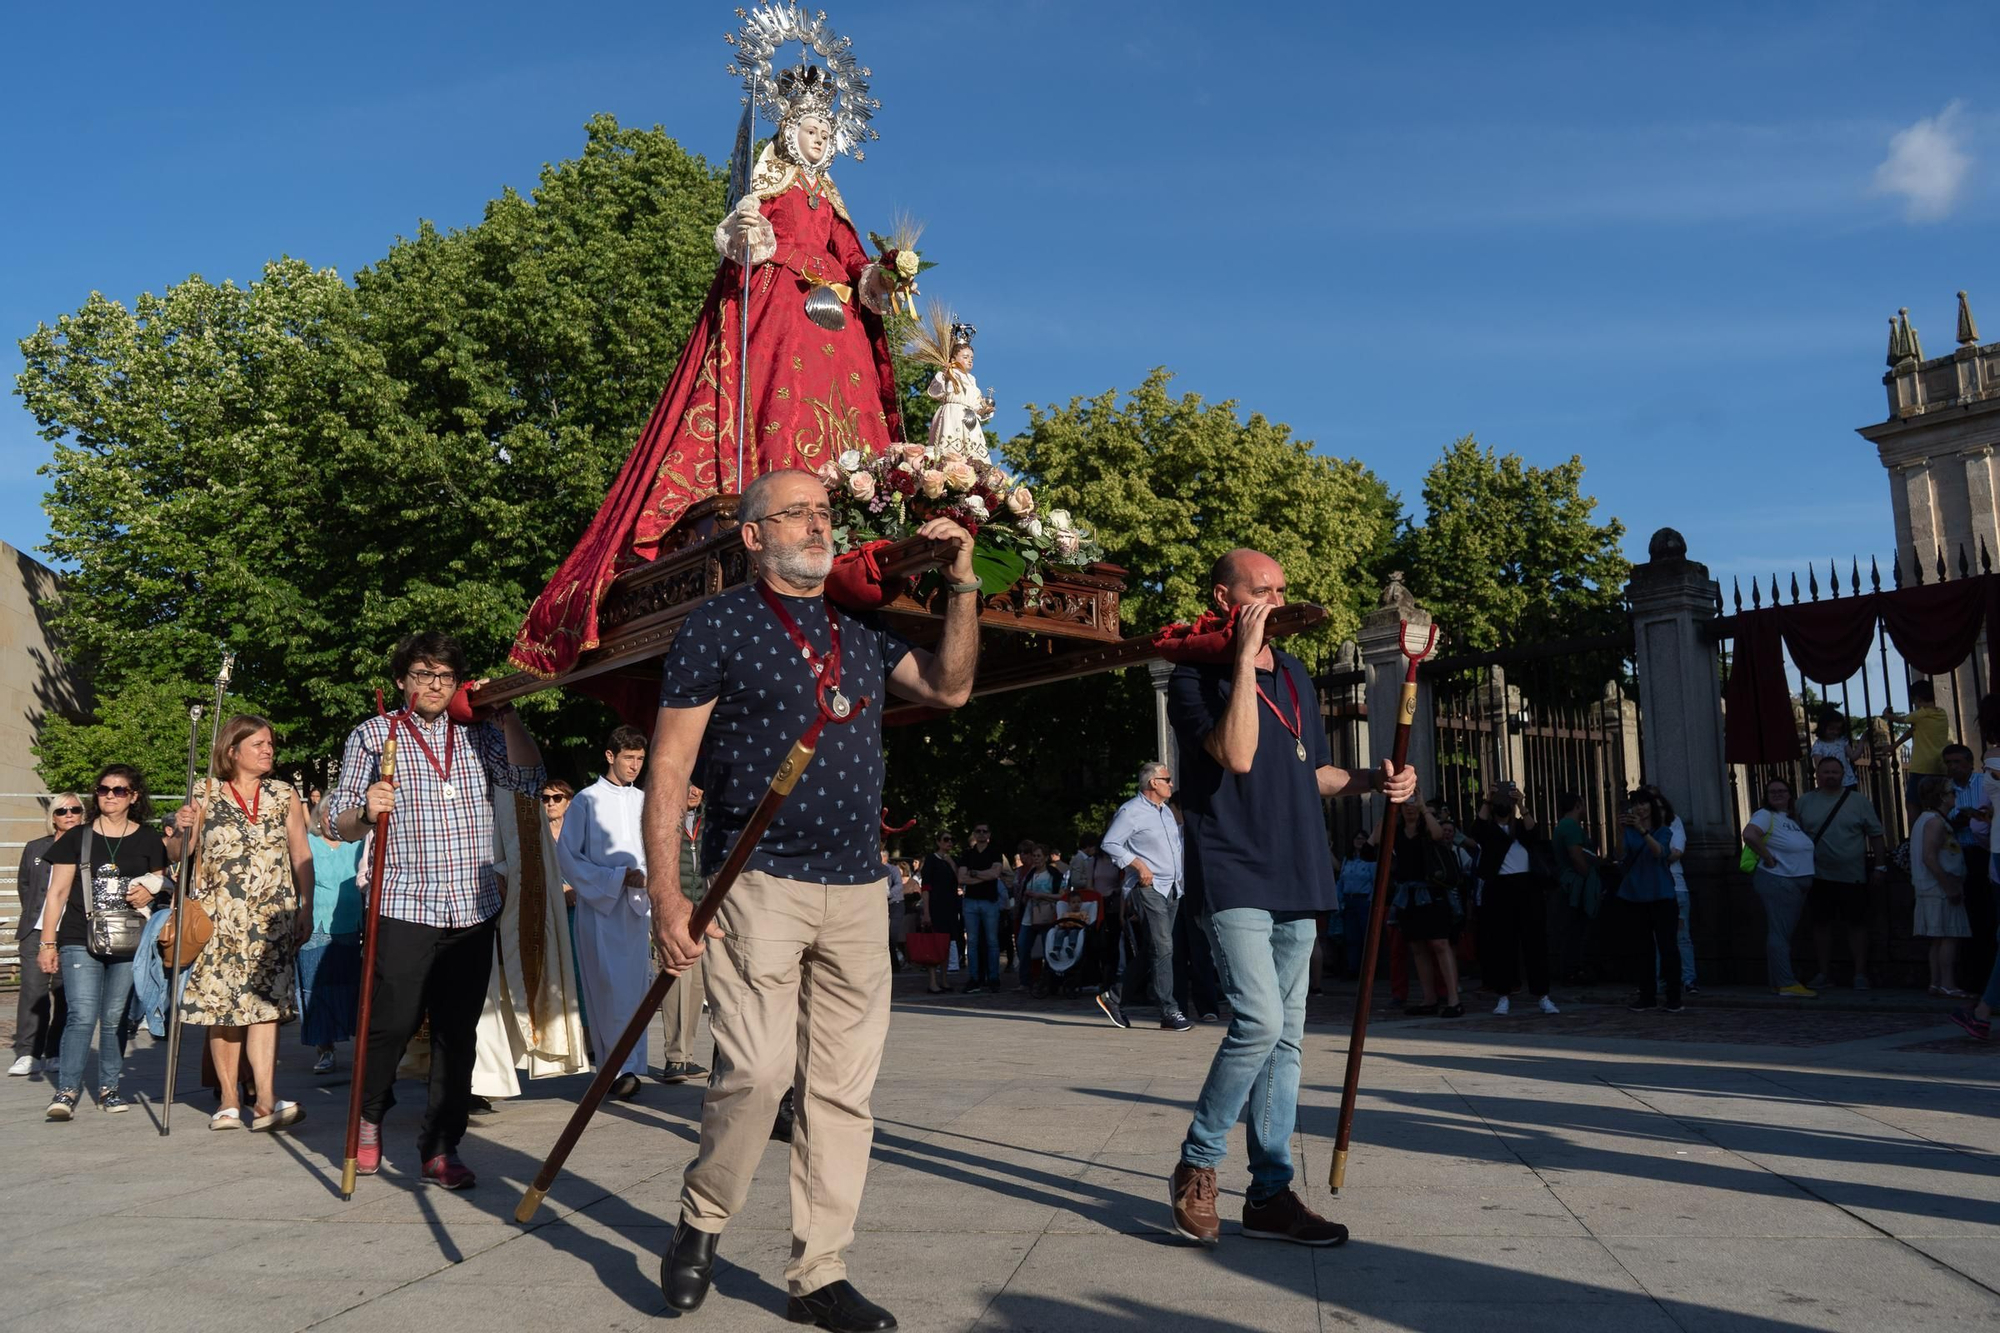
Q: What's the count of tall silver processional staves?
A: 2